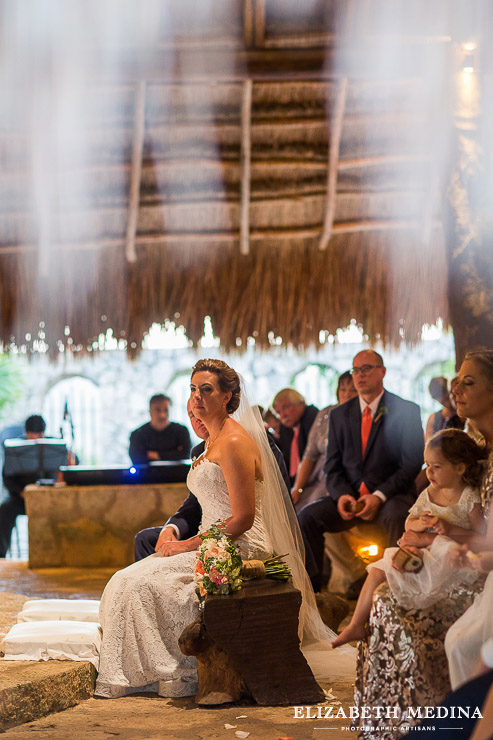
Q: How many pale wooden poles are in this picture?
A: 3